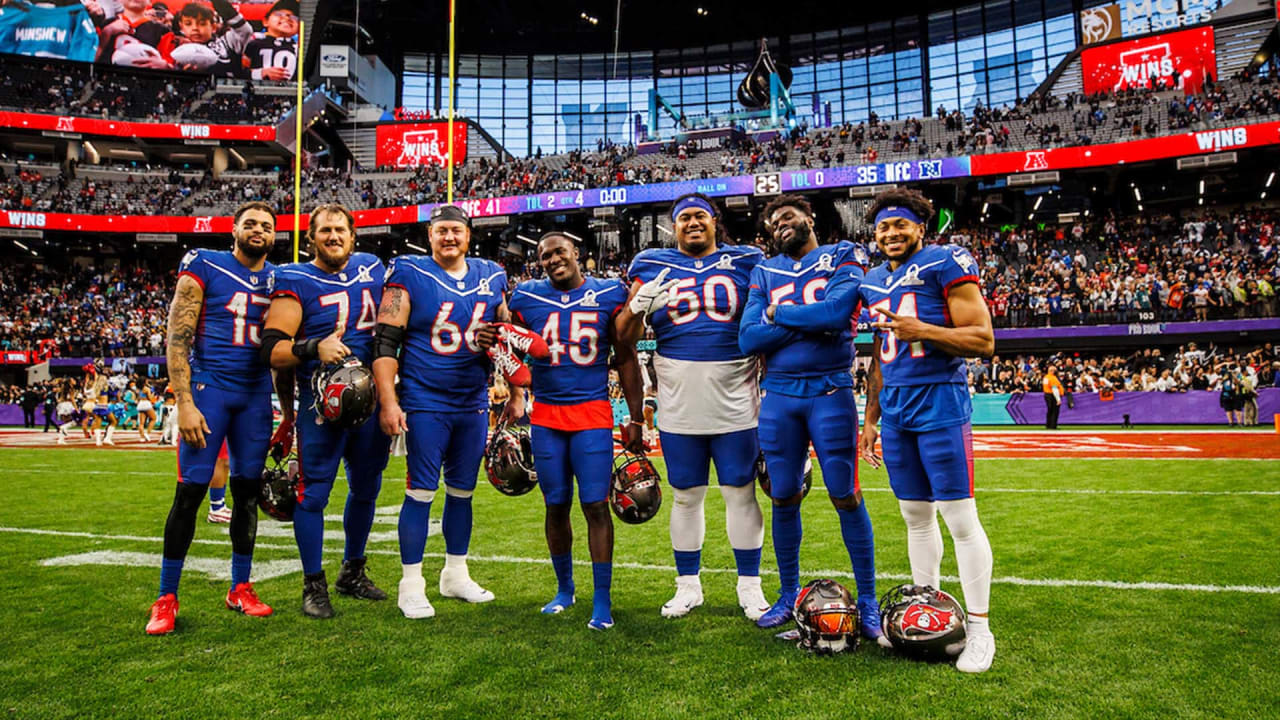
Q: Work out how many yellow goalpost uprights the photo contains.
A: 2